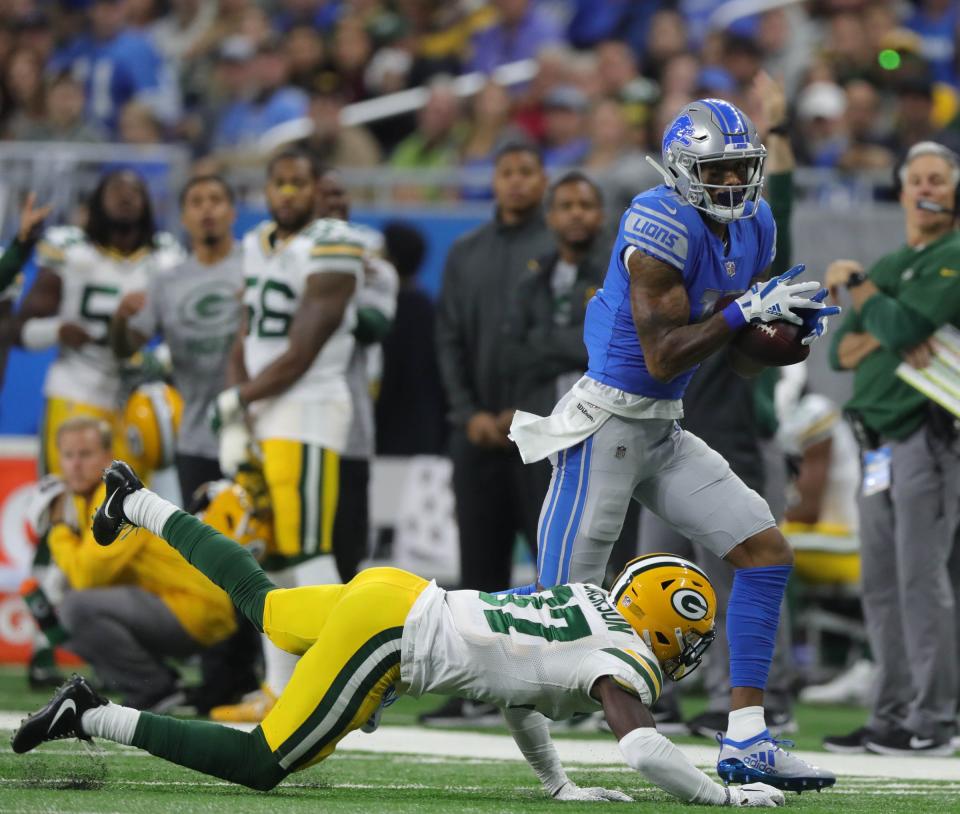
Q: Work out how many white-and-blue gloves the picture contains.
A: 2